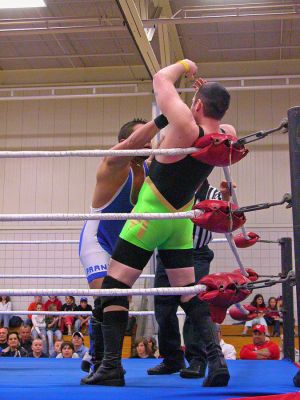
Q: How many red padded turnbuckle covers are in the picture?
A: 6